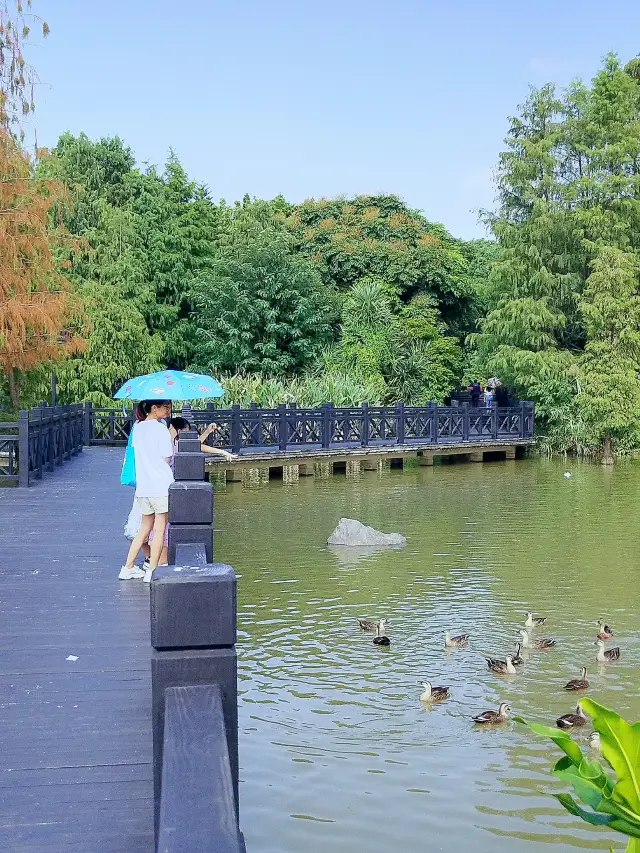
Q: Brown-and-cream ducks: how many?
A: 14